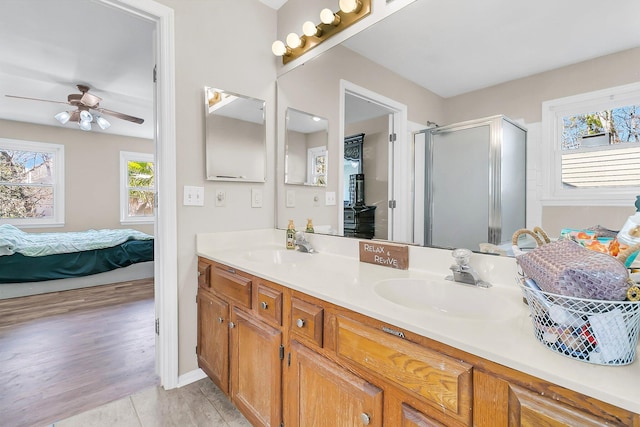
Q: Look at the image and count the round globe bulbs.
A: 5